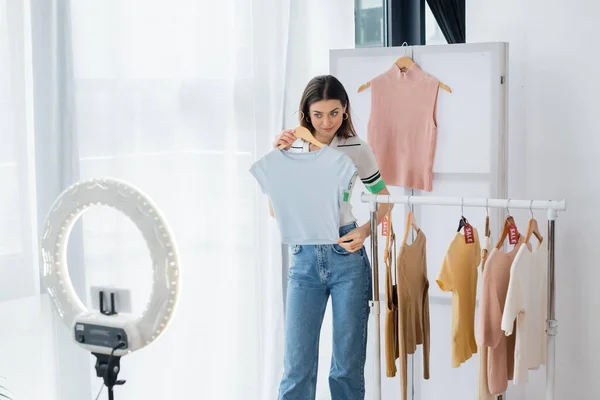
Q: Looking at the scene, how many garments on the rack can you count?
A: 6